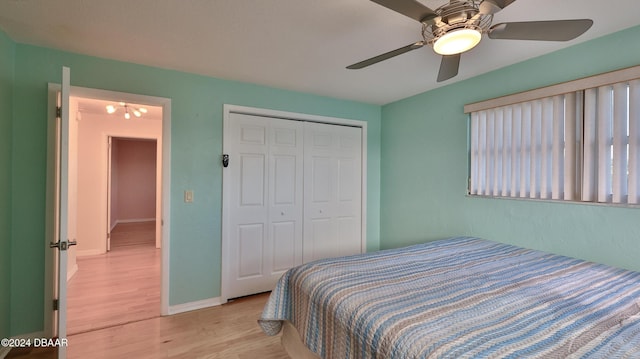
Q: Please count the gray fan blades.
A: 5